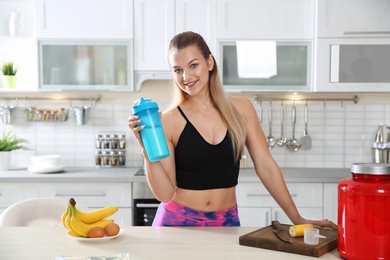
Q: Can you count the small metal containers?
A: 2